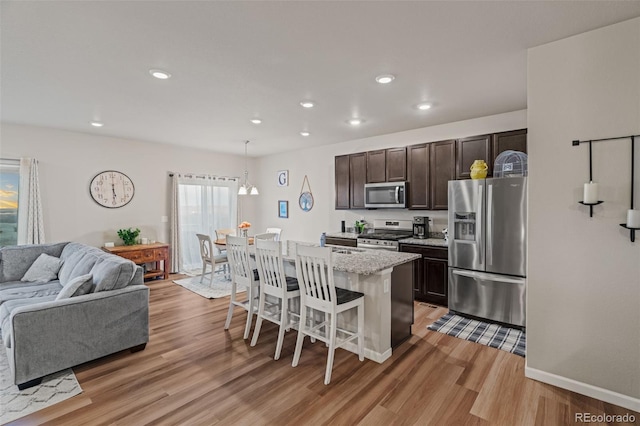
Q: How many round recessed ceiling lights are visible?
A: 8